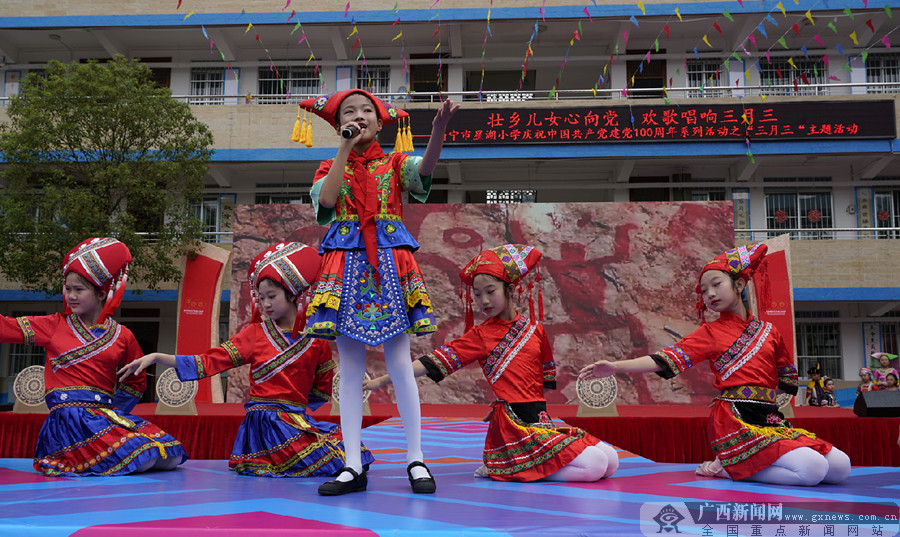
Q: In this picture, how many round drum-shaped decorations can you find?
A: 5